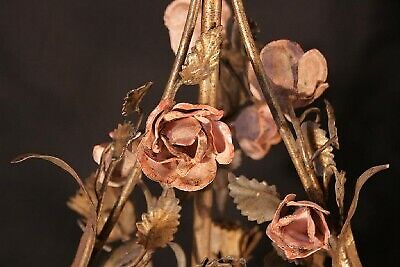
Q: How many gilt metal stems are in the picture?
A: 3